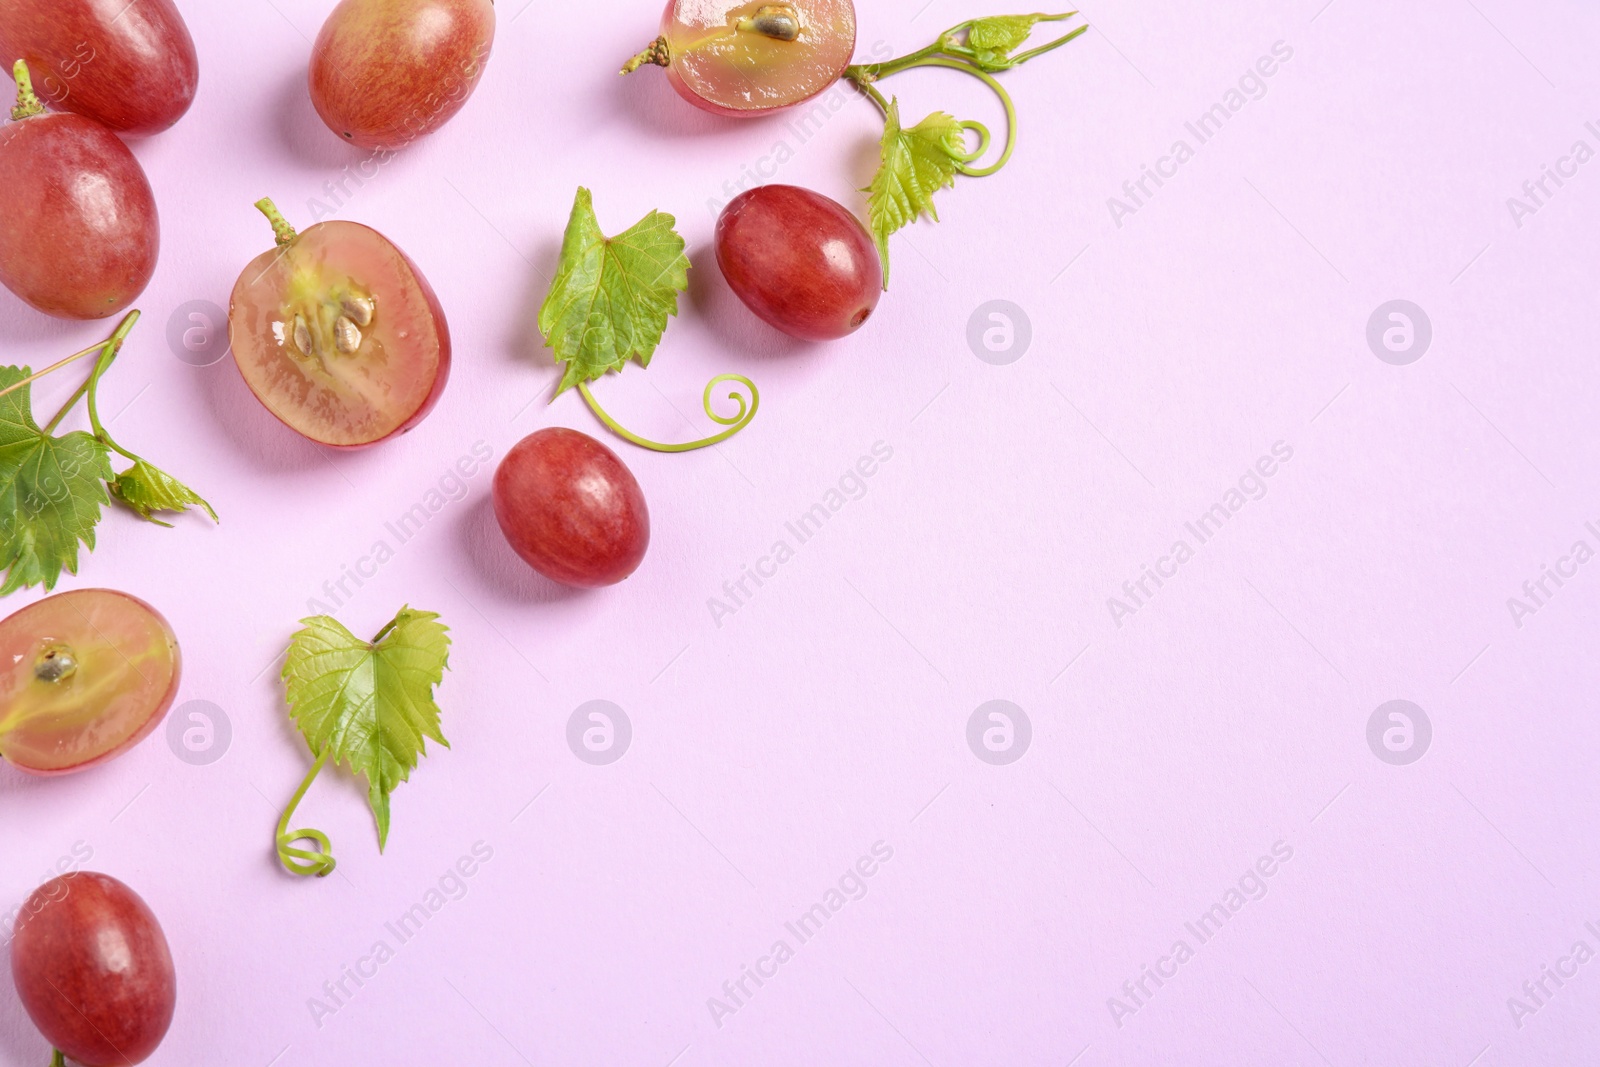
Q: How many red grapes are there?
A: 9